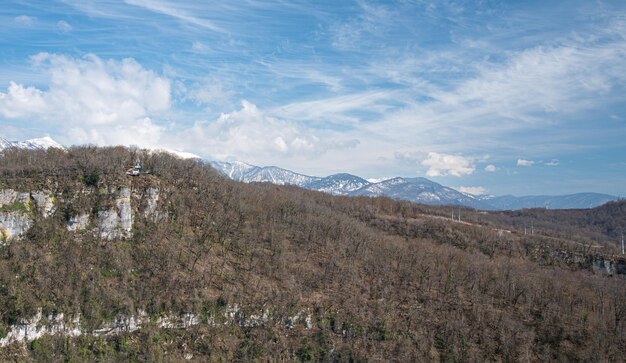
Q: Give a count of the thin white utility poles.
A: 5